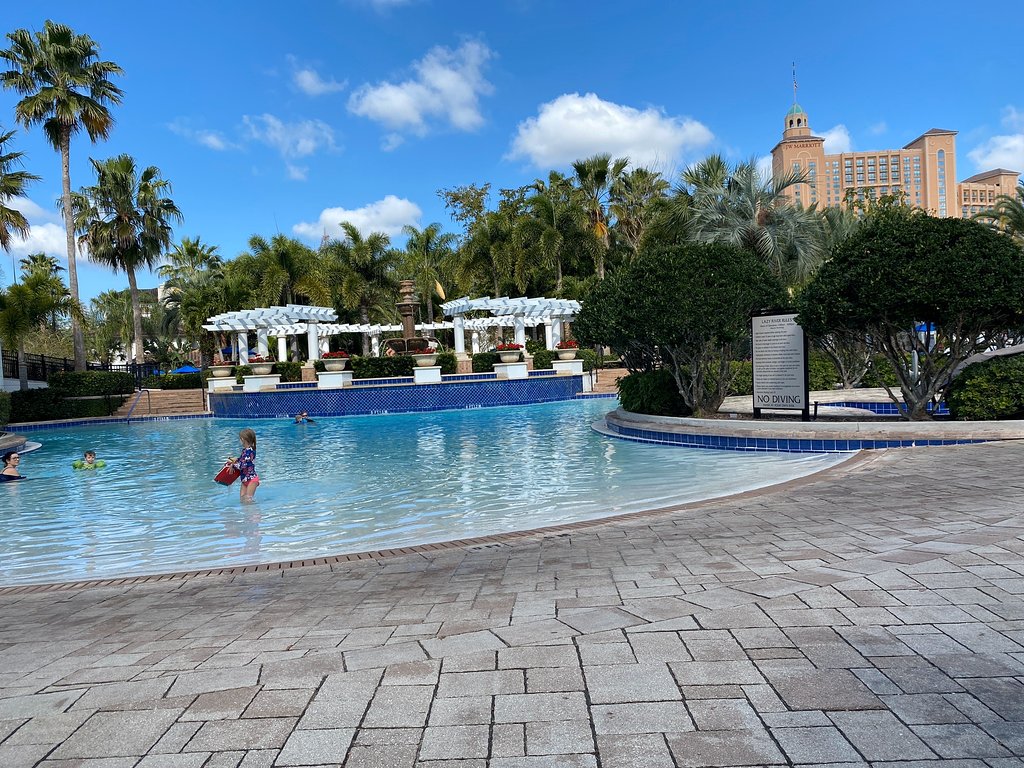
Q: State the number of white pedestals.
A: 6